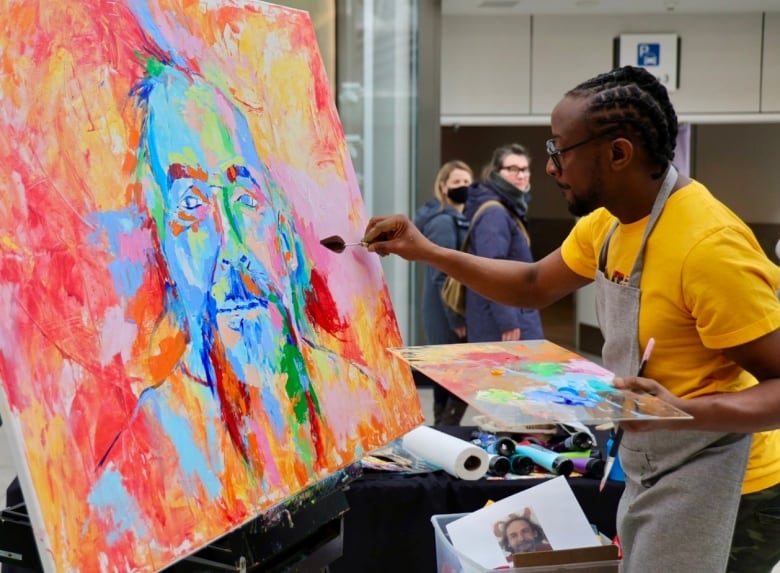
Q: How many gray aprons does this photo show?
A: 1